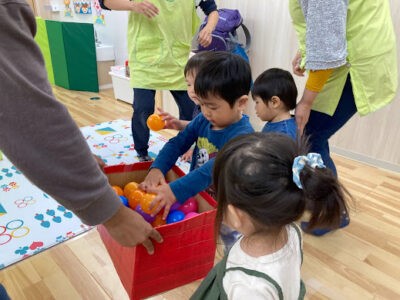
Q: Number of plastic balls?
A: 12